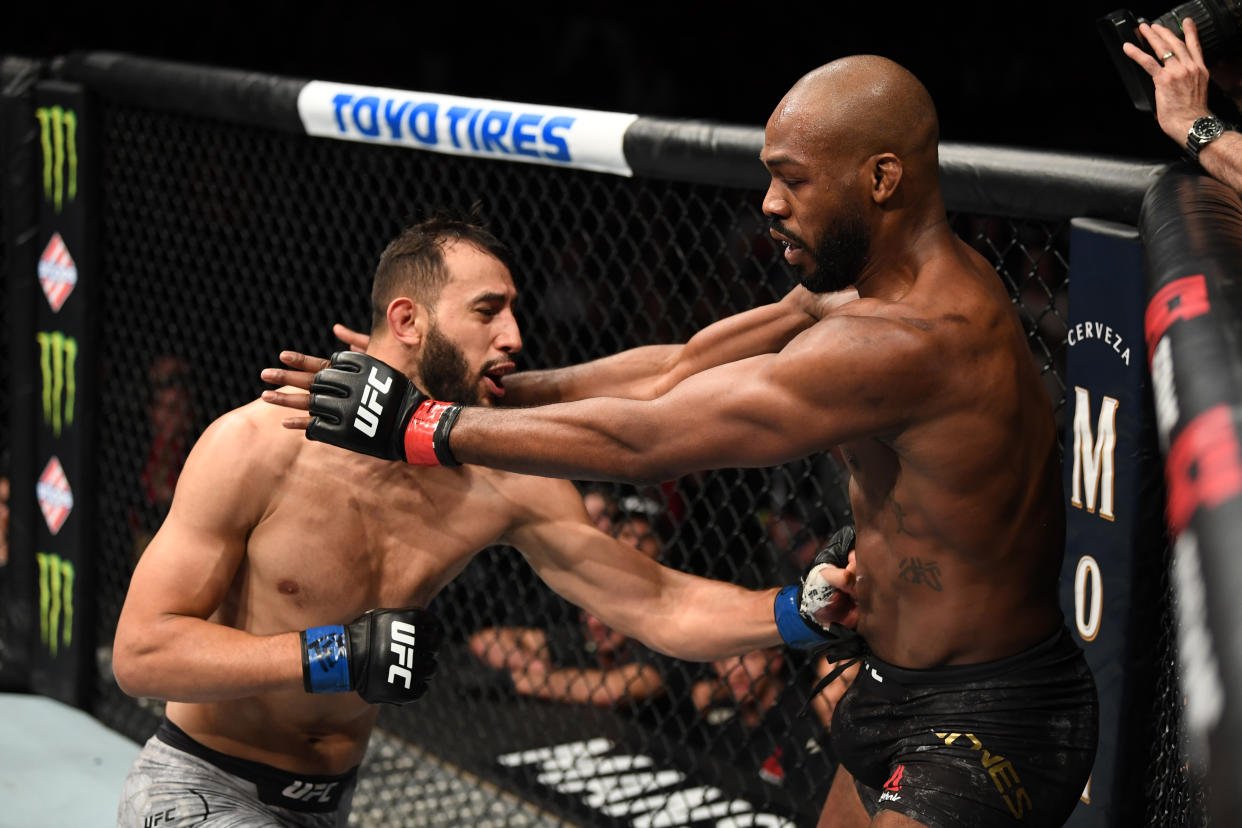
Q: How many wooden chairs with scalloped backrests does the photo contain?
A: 0